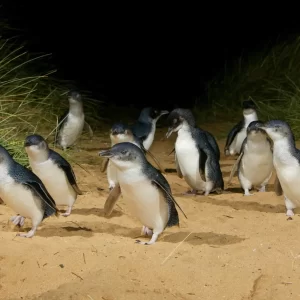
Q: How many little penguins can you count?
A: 10